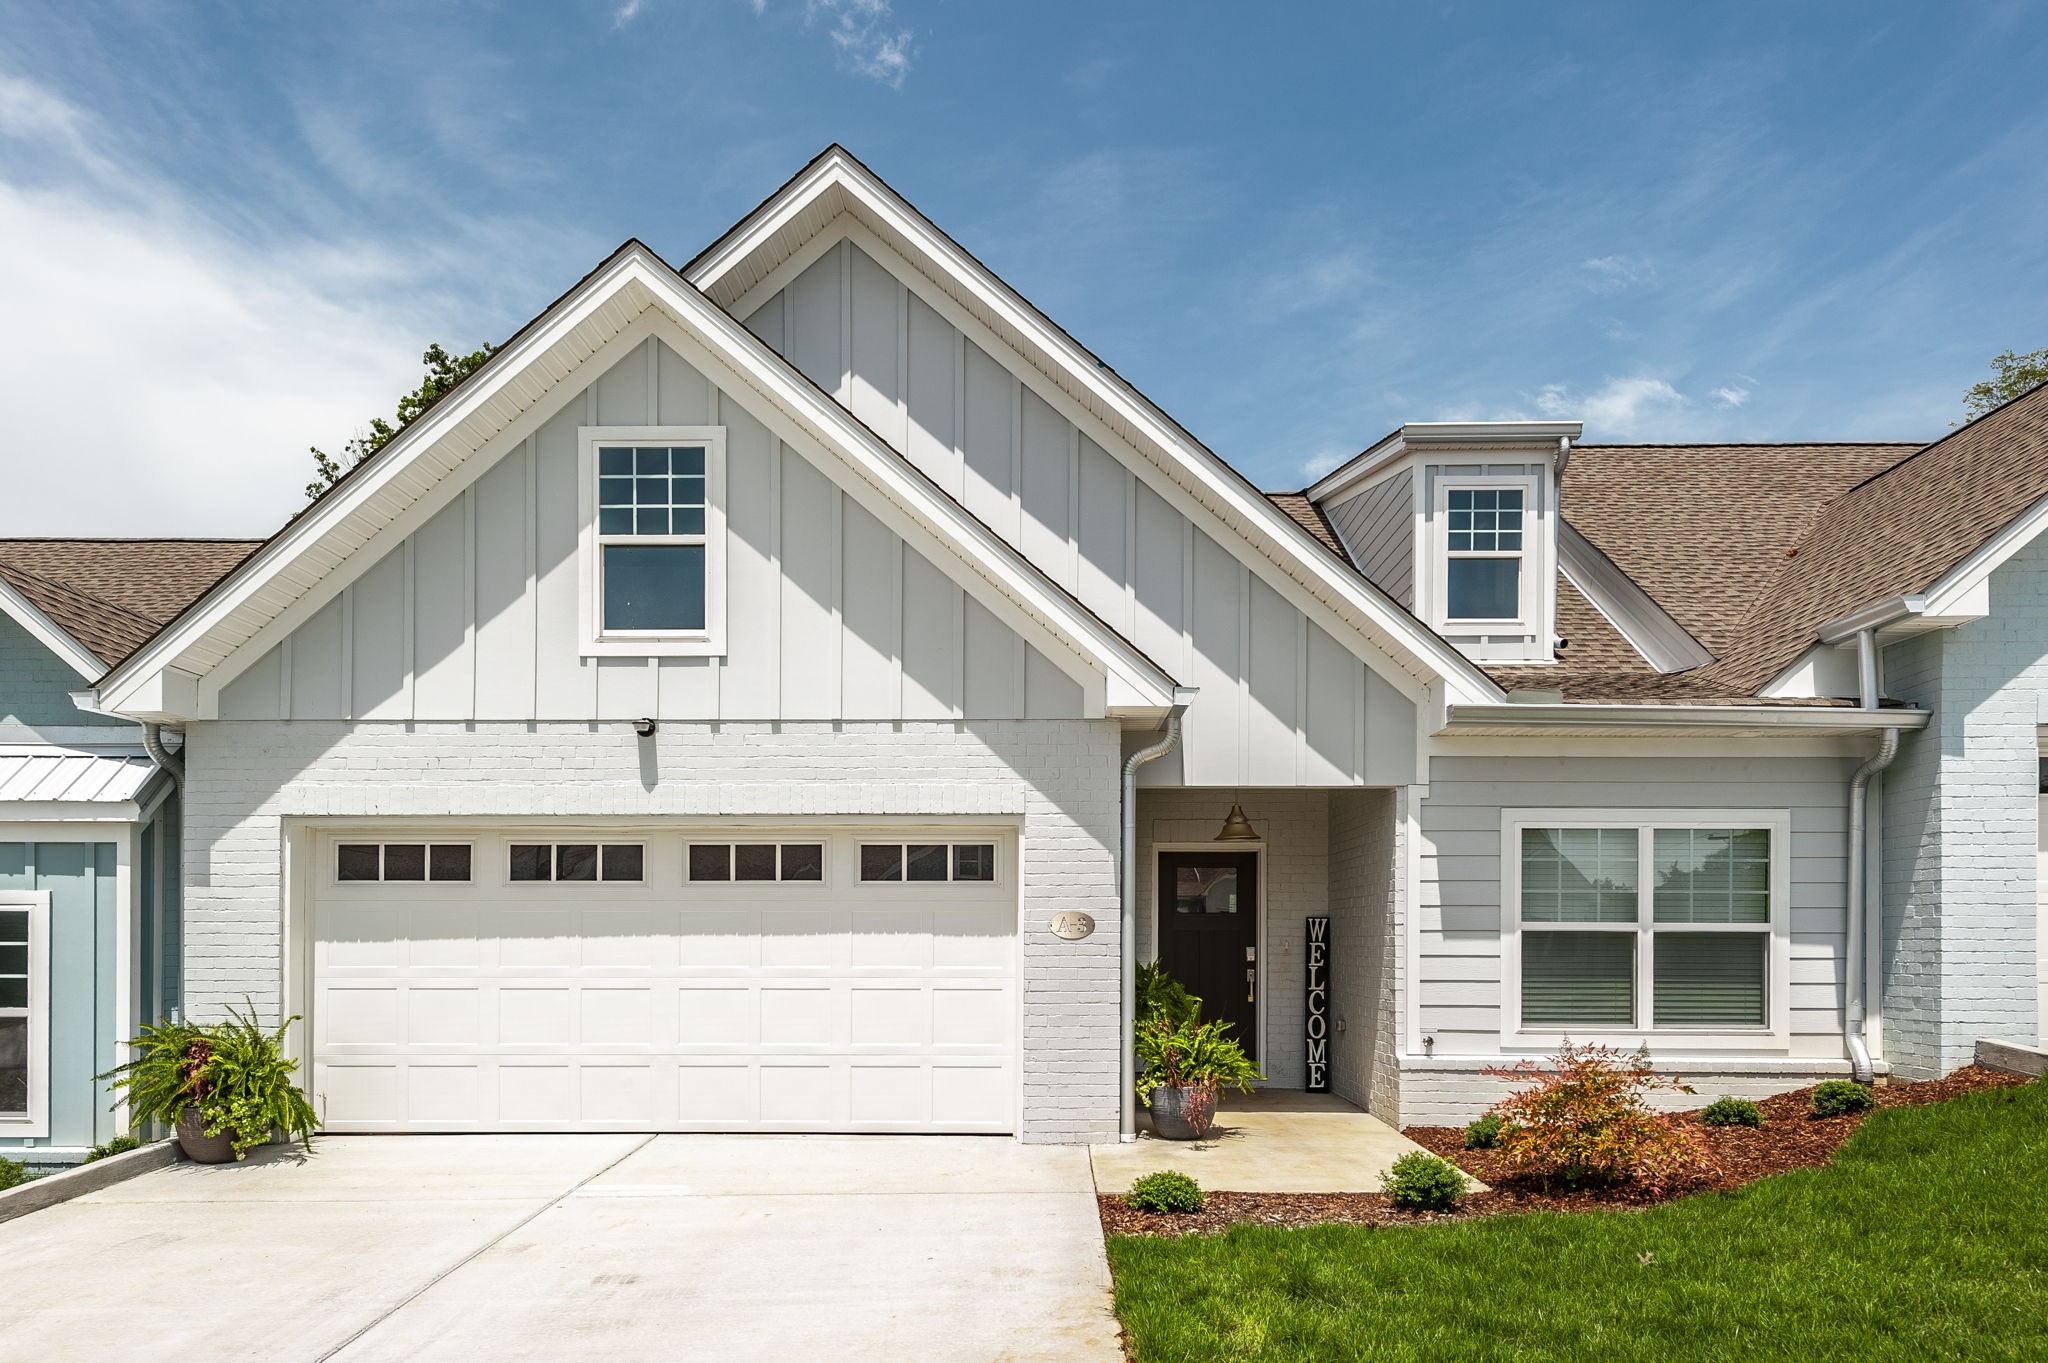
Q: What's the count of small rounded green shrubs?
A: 5